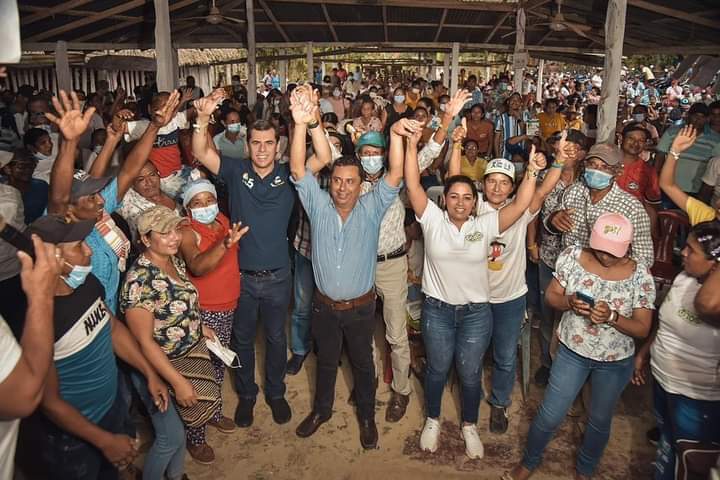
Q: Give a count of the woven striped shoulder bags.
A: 1